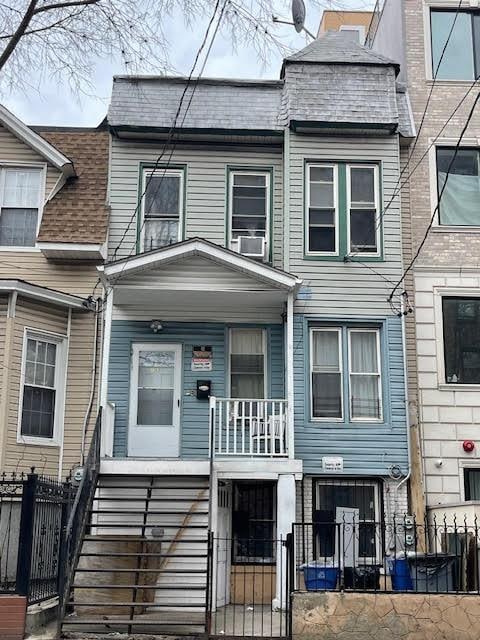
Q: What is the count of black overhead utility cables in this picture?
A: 5